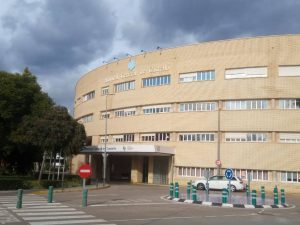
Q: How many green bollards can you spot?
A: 13